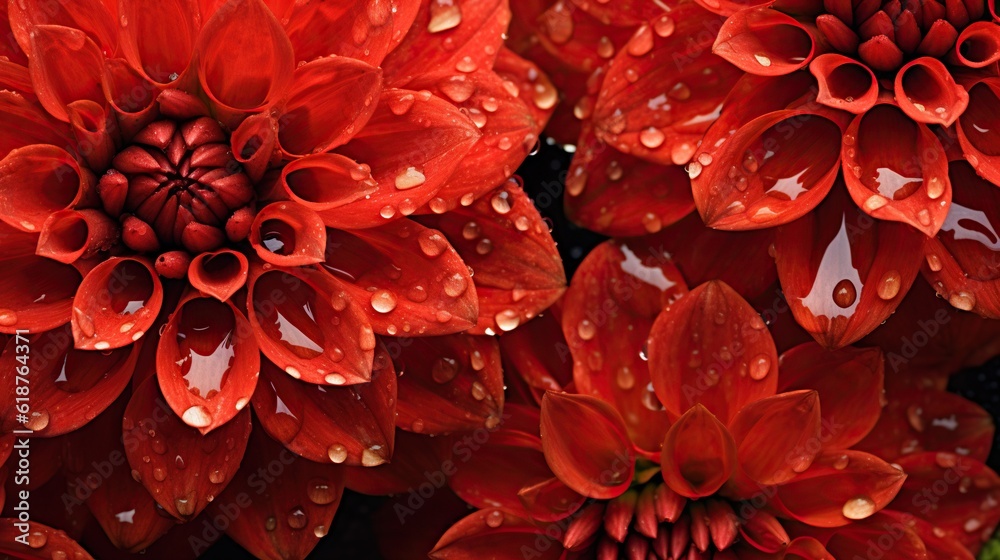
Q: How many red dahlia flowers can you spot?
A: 3